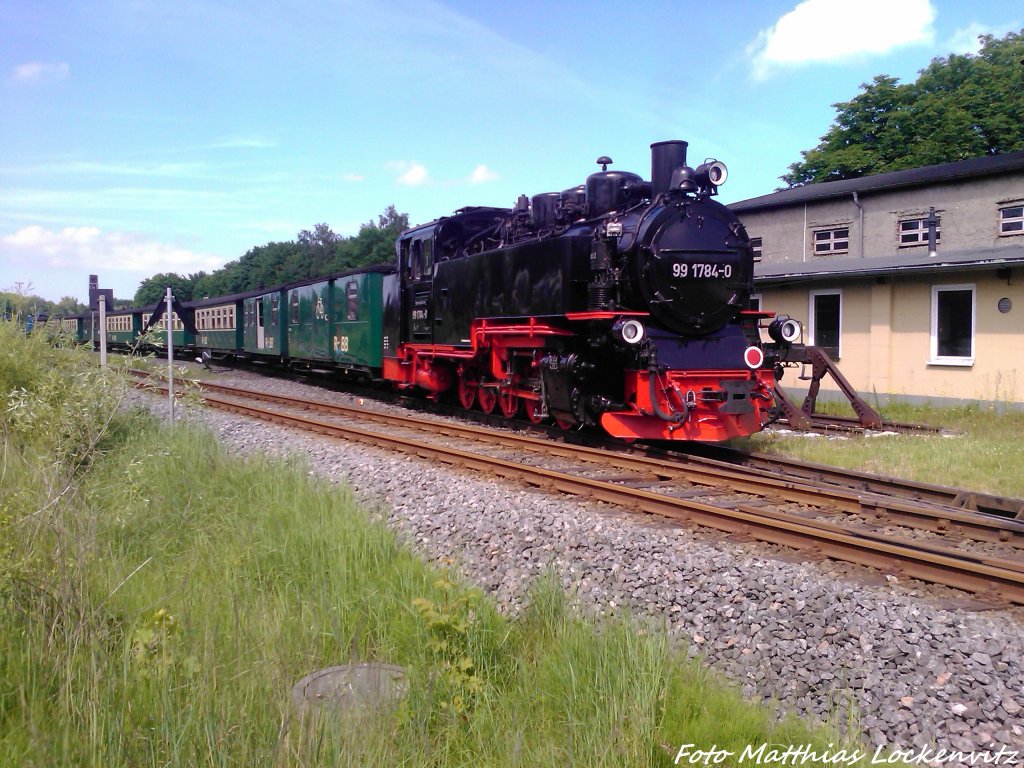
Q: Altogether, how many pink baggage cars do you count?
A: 0